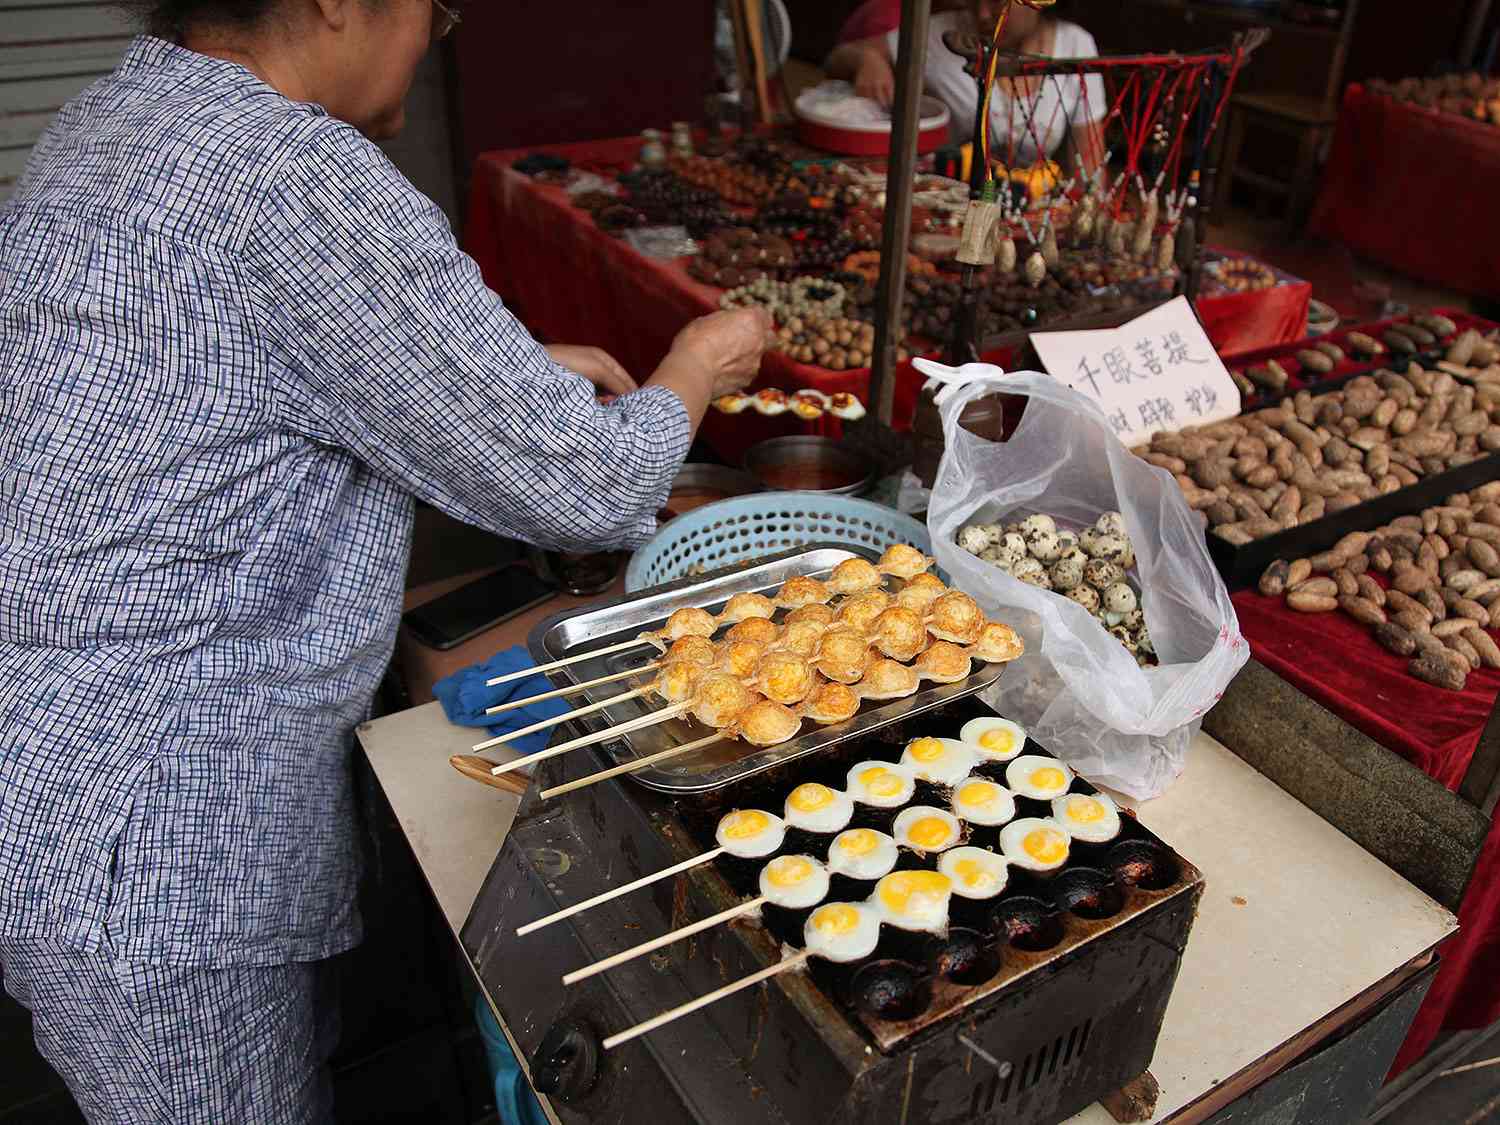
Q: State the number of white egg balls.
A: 15